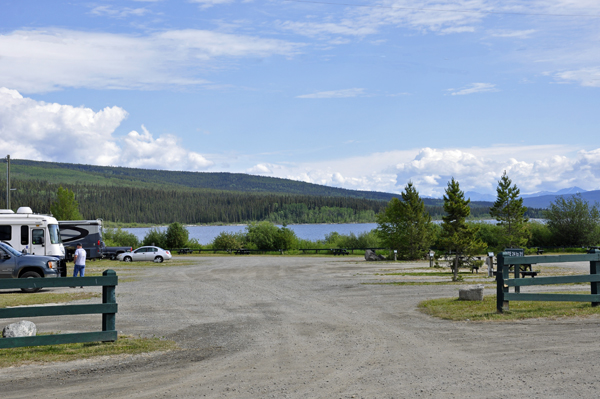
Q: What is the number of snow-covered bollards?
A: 0